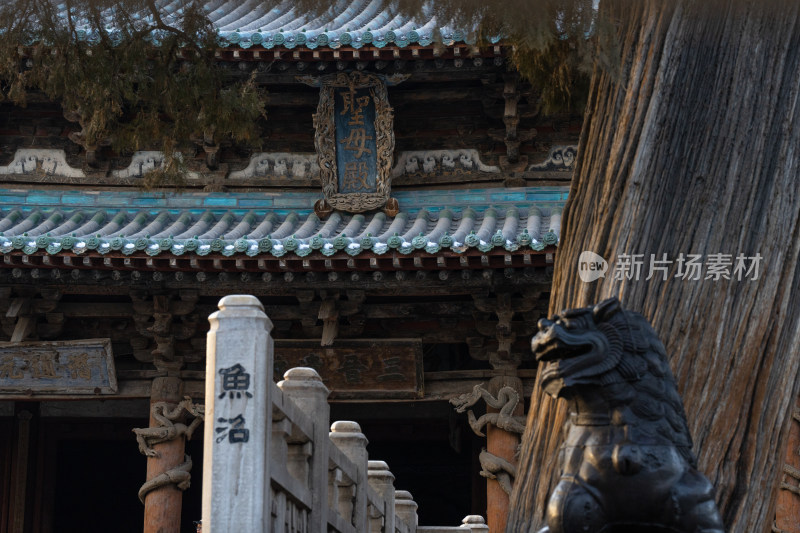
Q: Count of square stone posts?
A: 6